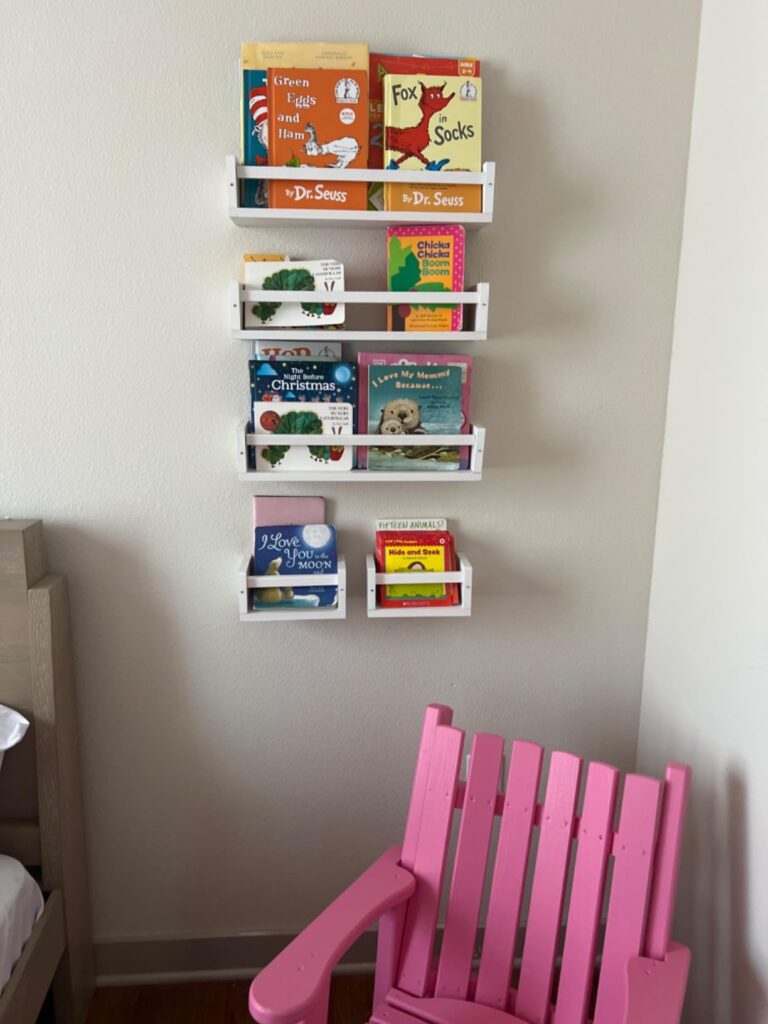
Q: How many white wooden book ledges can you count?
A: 5